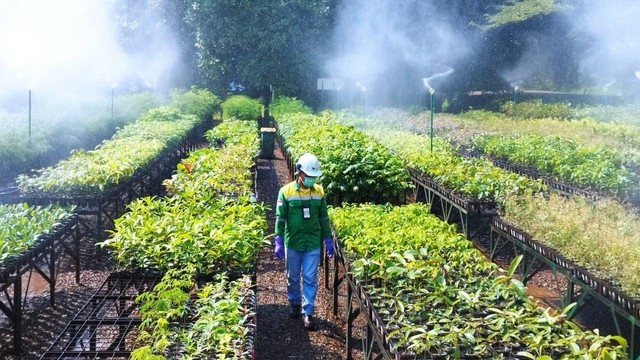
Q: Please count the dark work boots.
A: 2